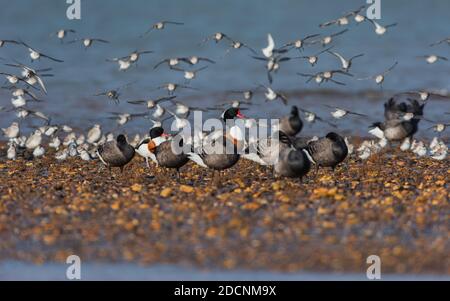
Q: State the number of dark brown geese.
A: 8